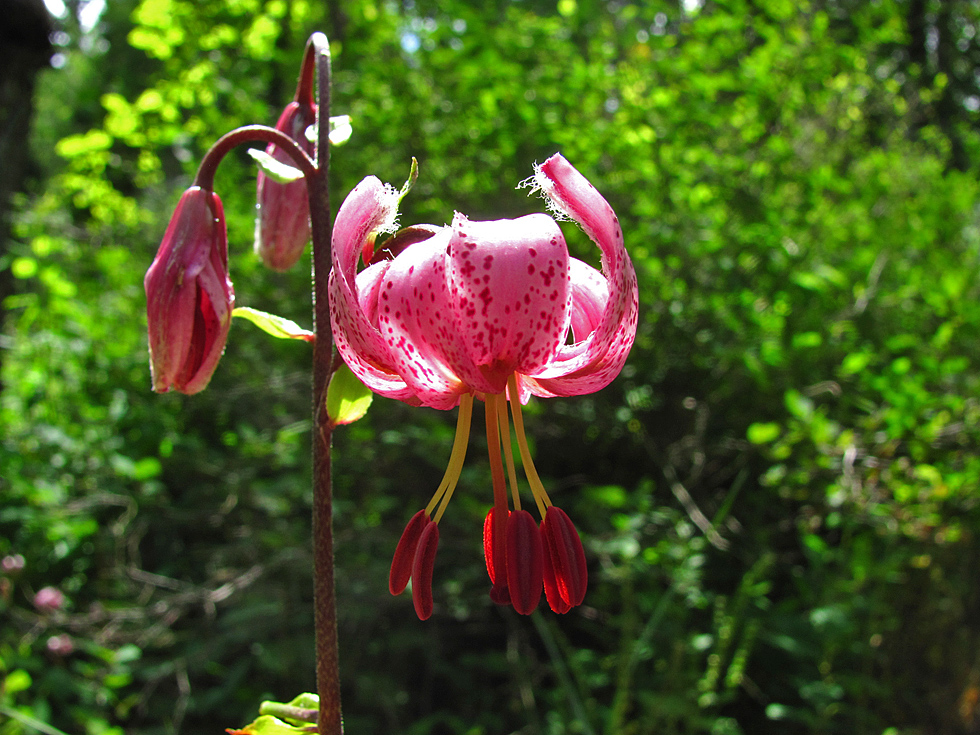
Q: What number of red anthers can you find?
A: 6